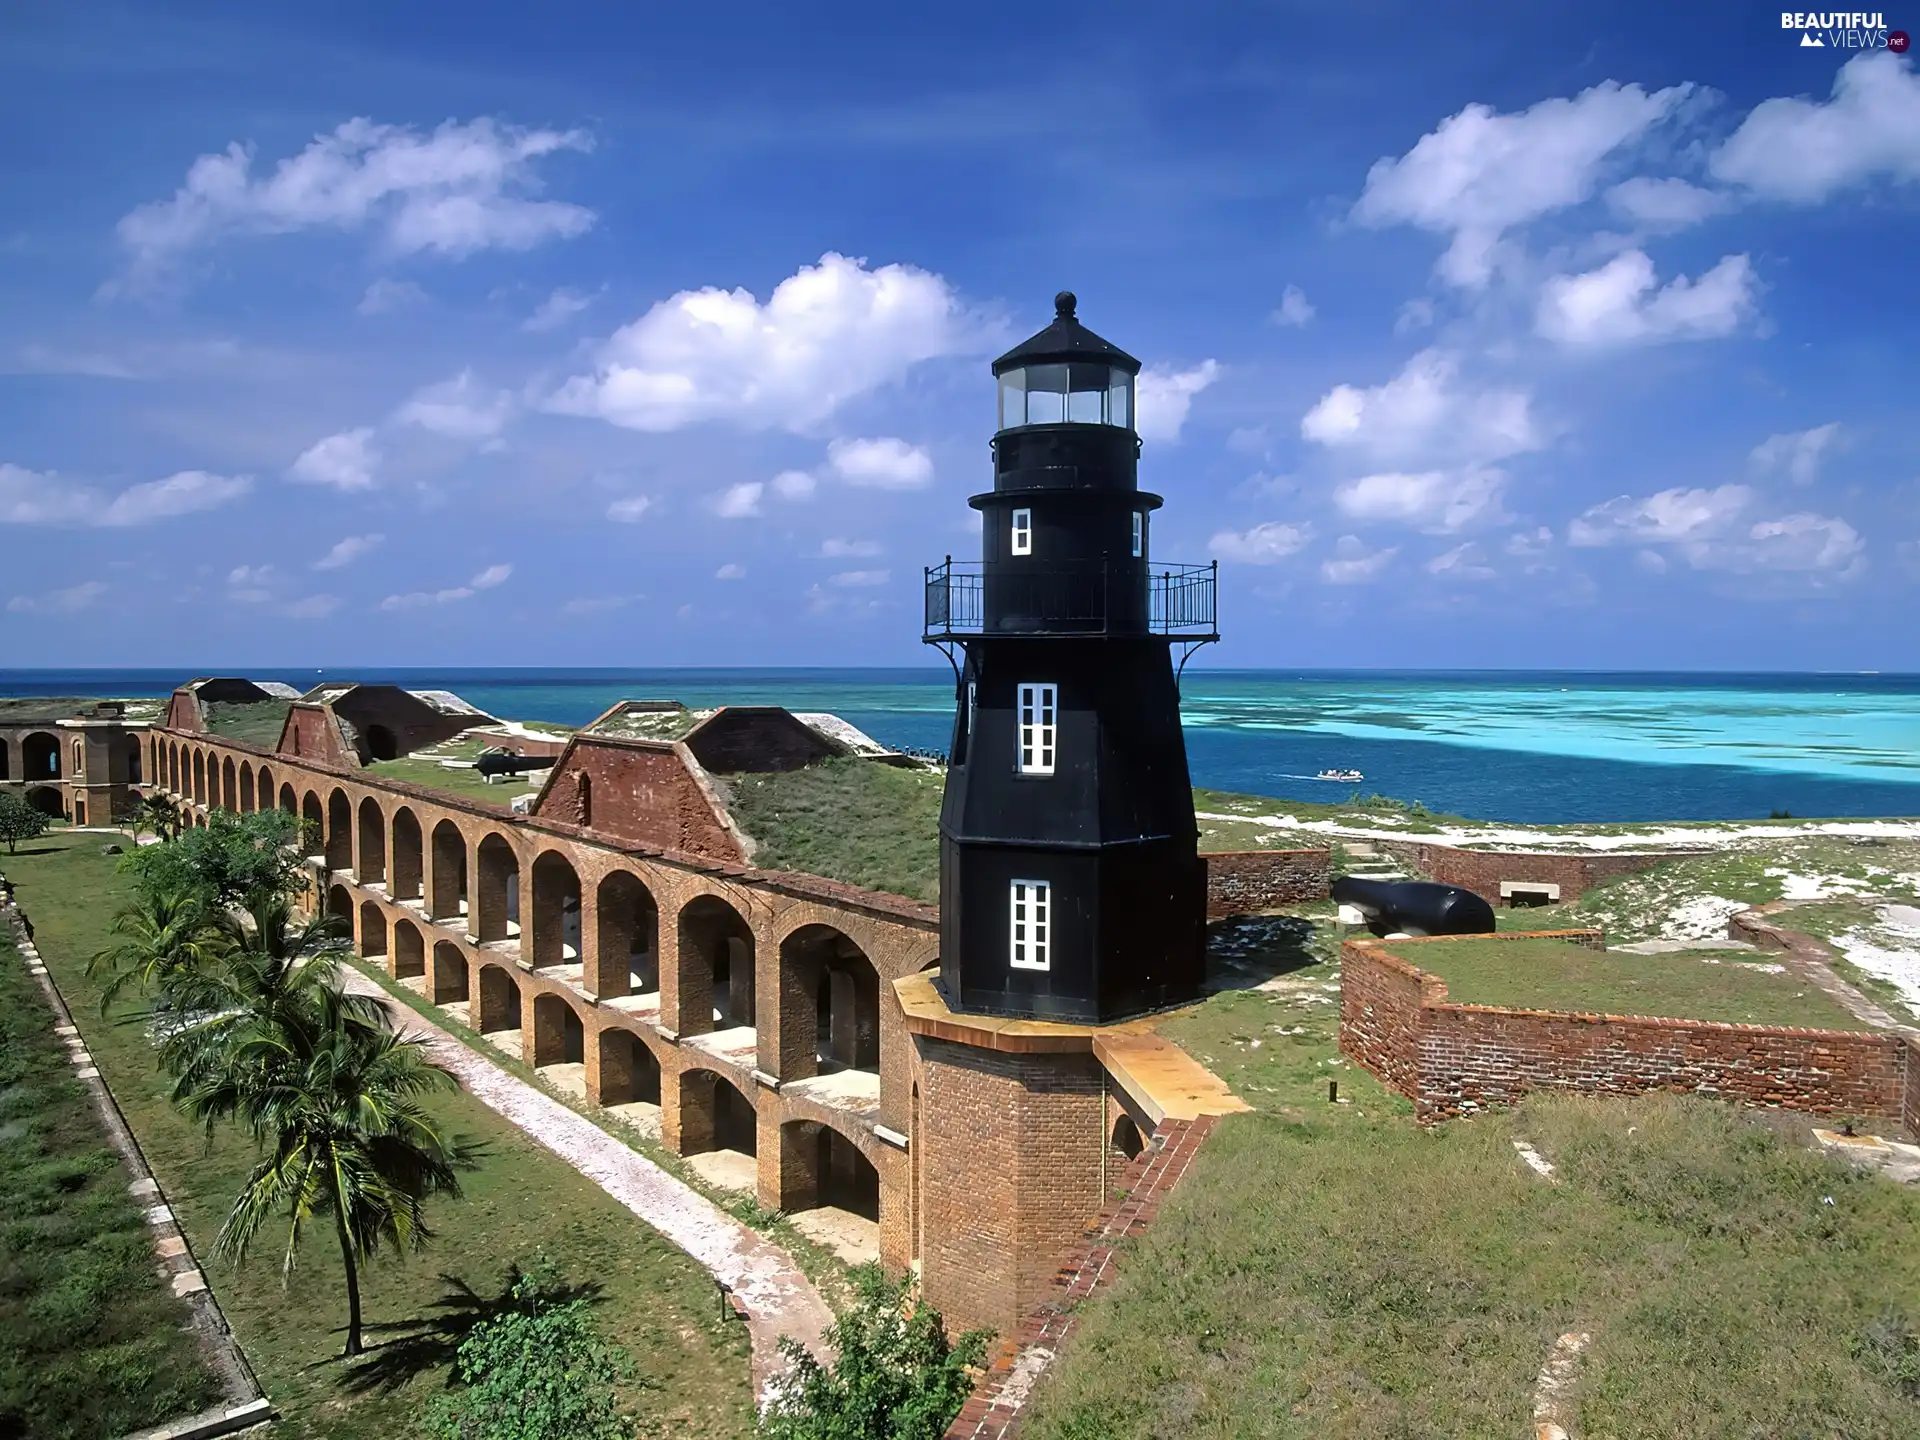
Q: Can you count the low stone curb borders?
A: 1